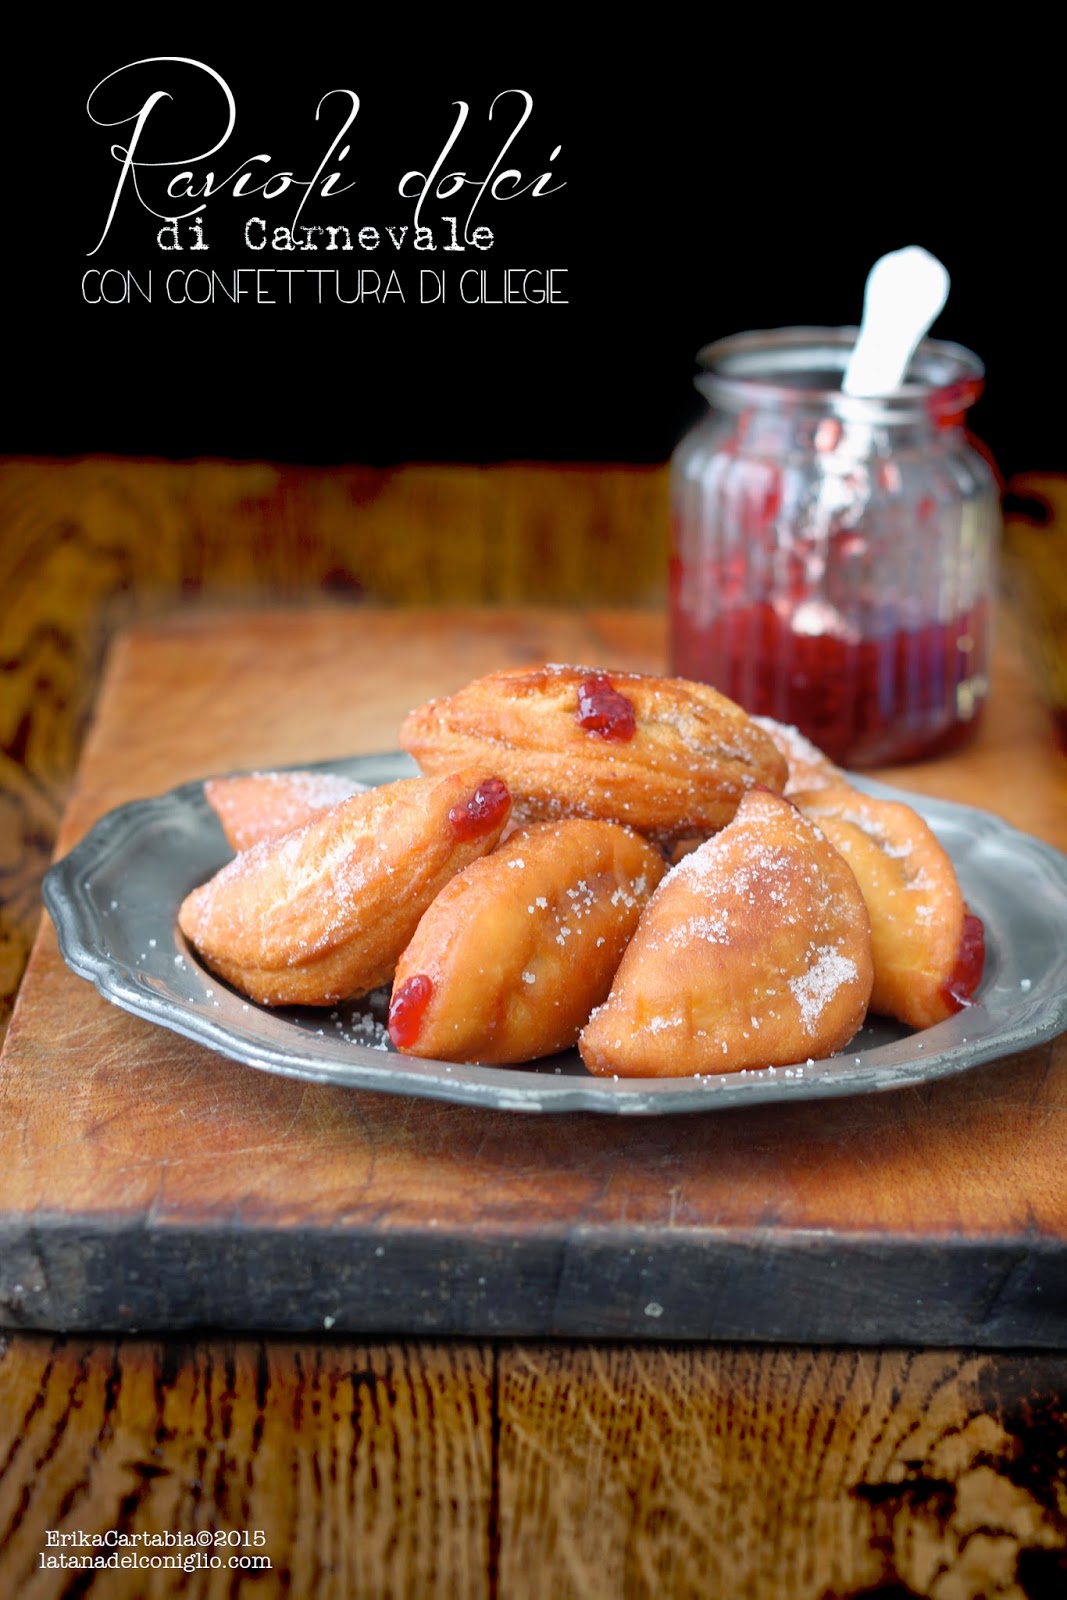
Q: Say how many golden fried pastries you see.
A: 7